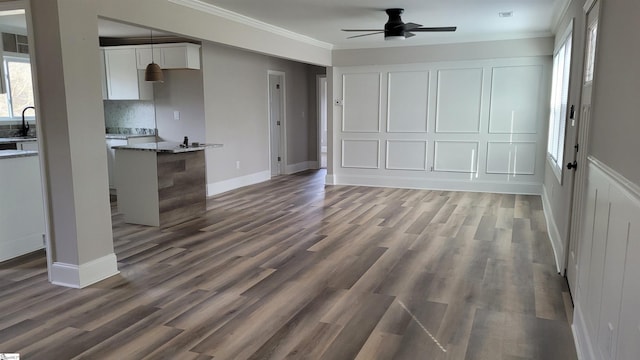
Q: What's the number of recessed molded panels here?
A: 8